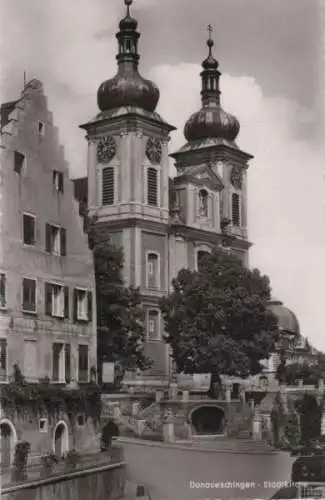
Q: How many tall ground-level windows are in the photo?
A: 2